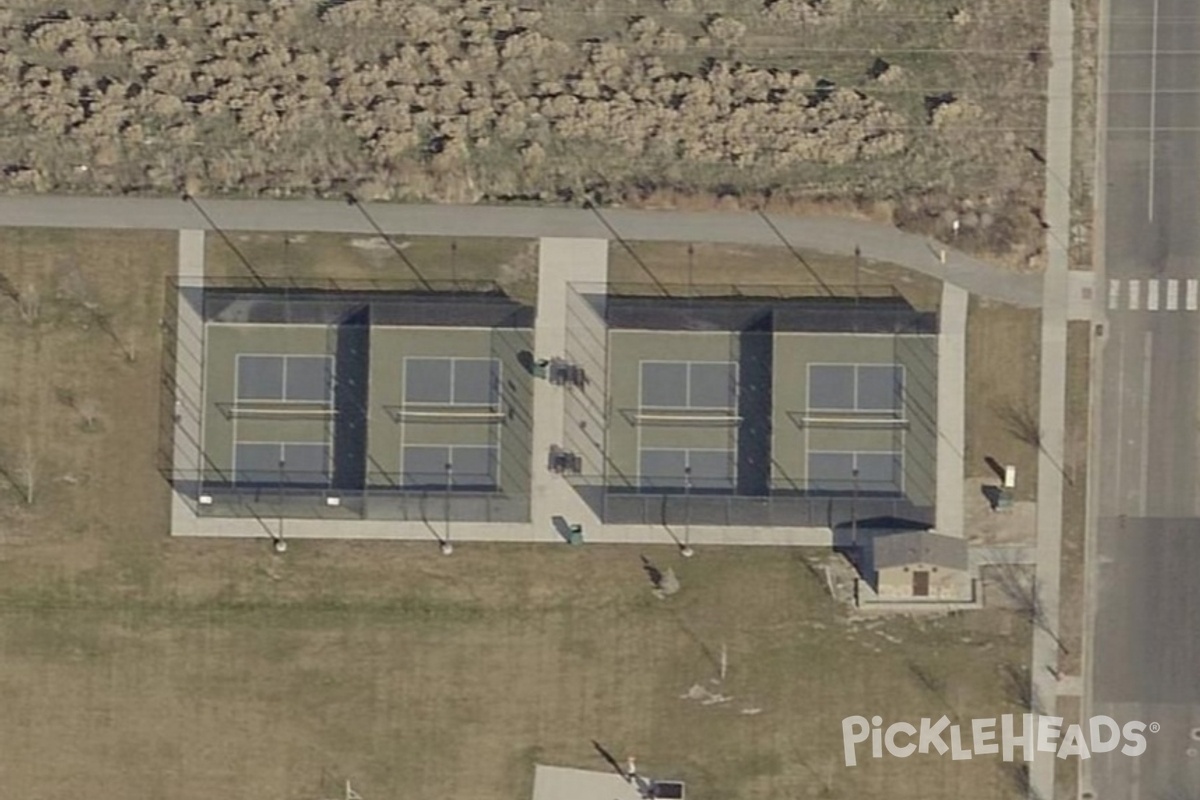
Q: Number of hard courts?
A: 4